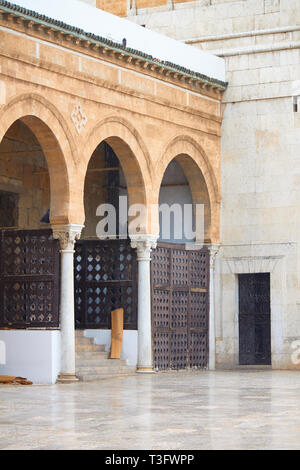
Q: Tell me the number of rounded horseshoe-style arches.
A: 3